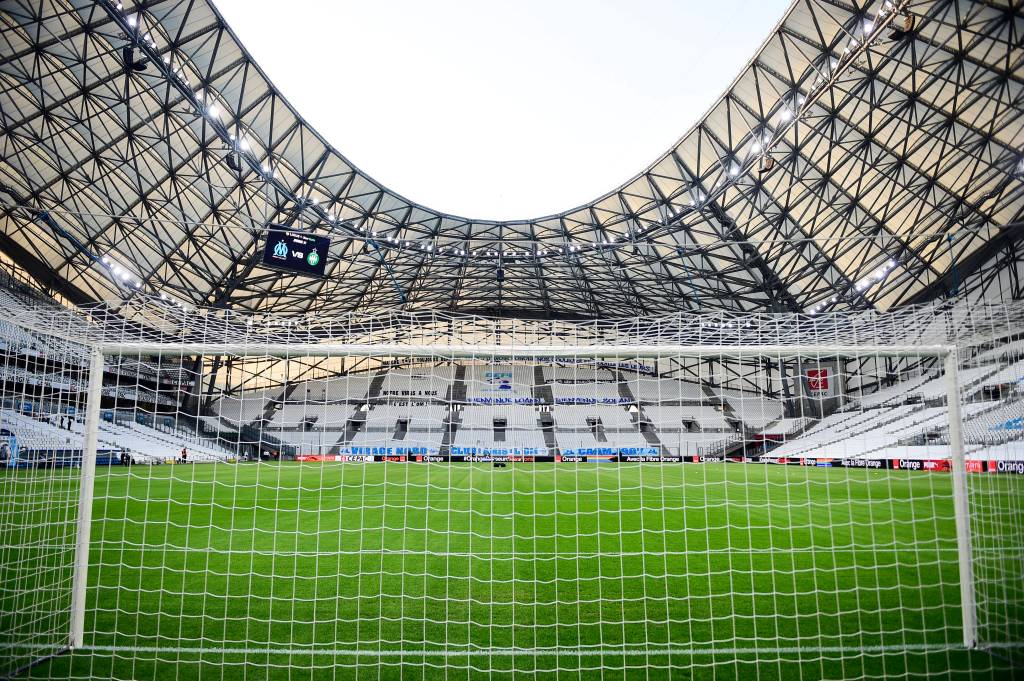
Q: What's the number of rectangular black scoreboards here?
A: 1